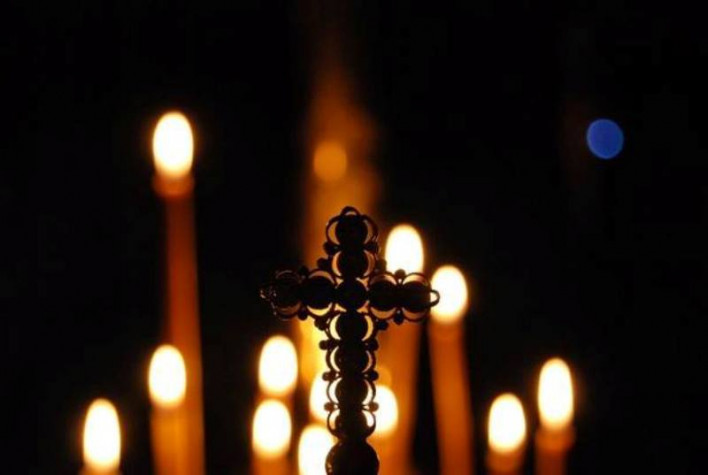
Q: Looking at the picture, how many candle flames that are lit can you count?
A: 12